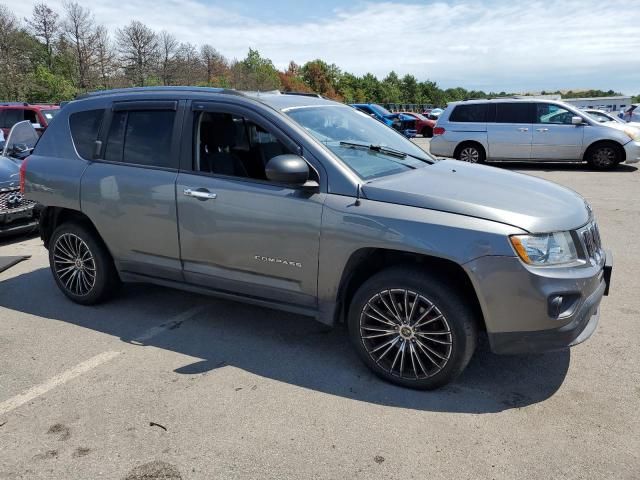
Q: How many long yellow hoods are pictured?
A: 0